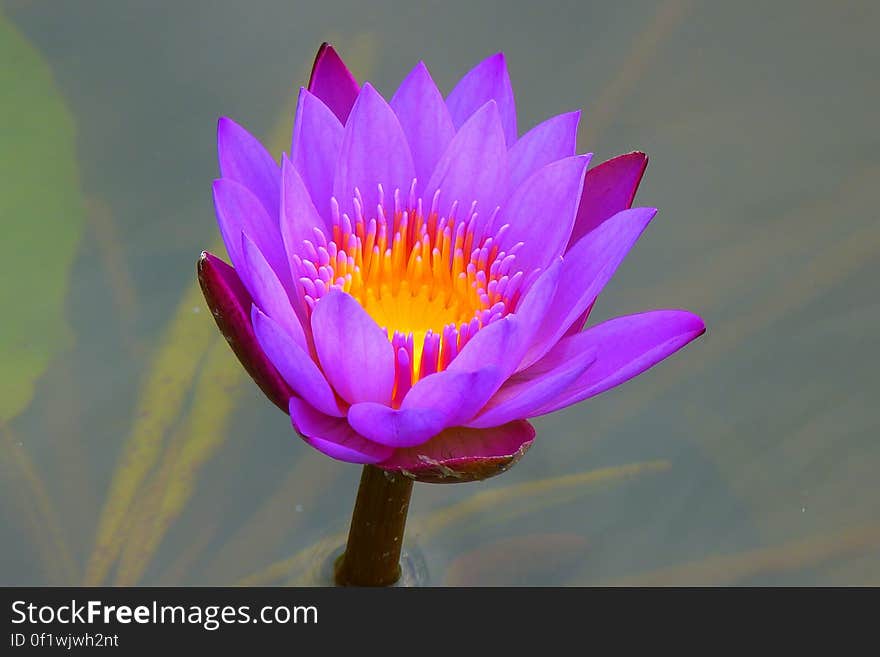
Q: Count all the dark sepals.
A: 4